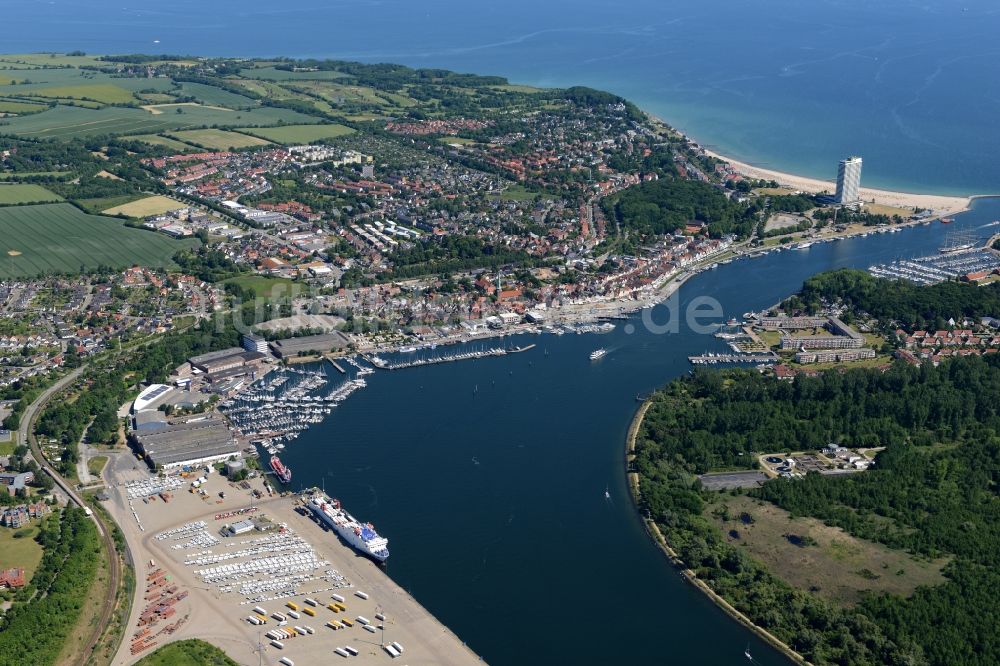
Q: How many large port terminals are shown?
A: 1